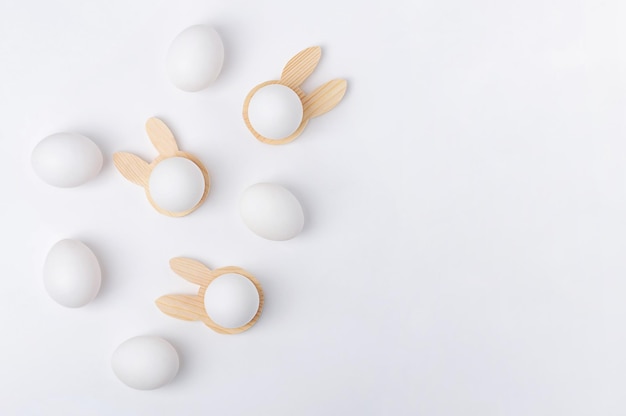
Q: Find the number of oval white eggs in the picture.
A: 5